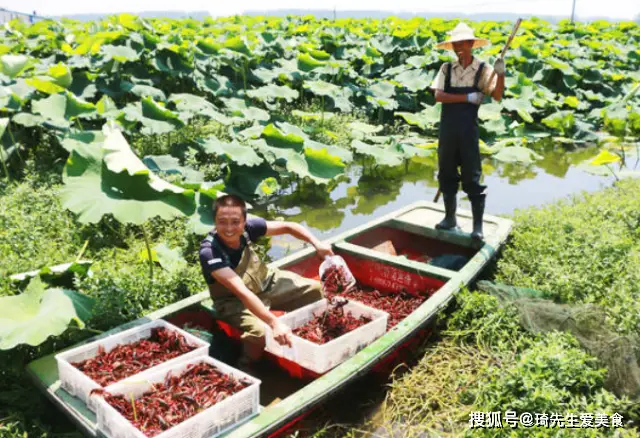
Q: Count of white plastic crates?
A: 3